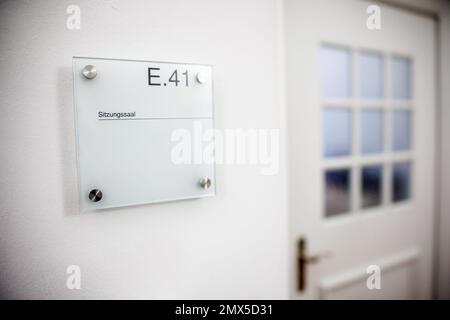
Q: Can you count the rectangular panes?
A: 9